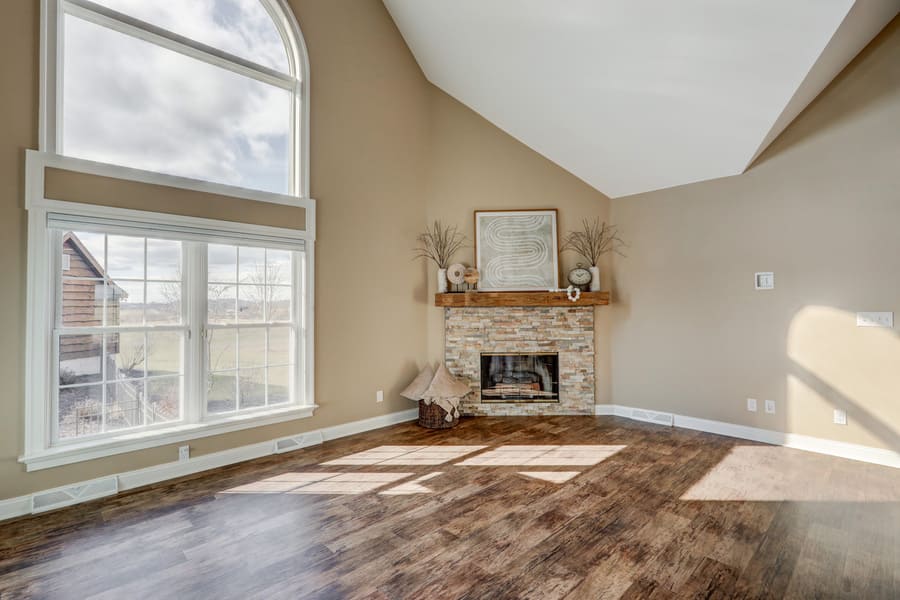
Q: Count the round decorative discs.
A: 2